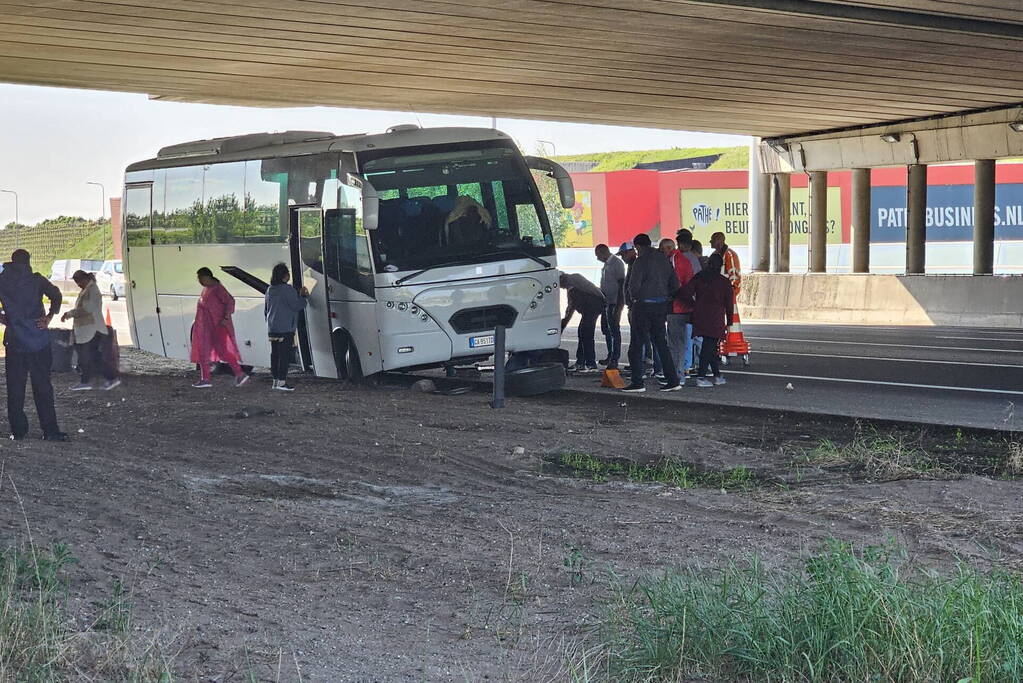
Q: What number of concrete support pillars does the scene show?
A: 6